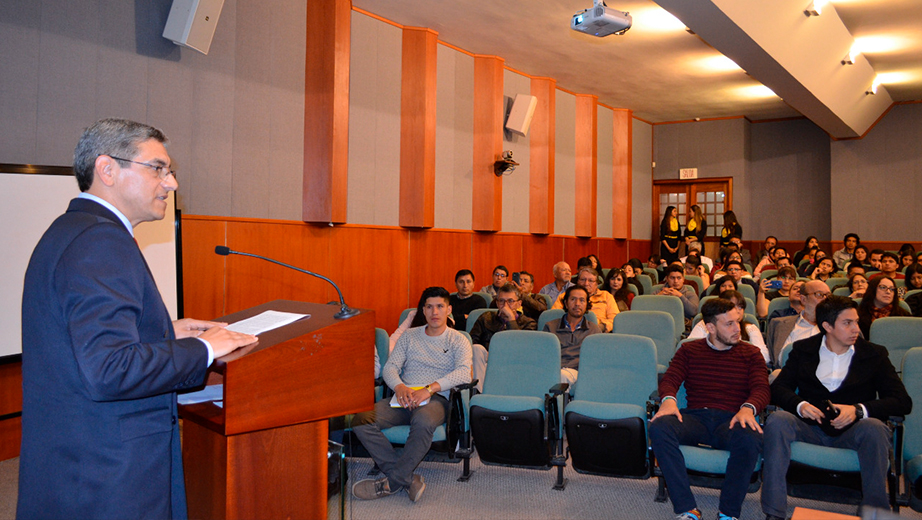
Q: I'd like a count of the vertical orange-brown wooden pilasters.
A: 6